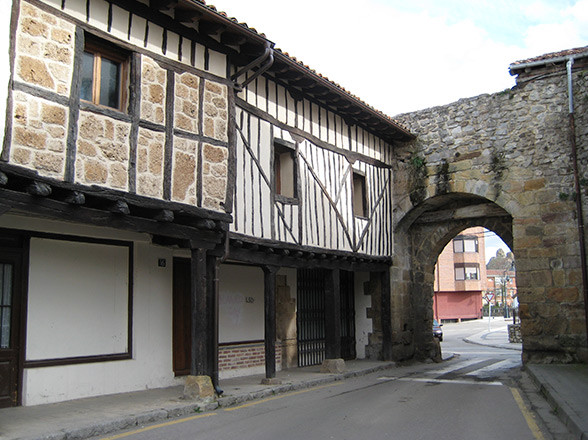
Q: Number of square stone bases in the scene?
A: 3